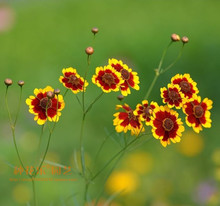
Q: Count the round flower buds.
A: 9